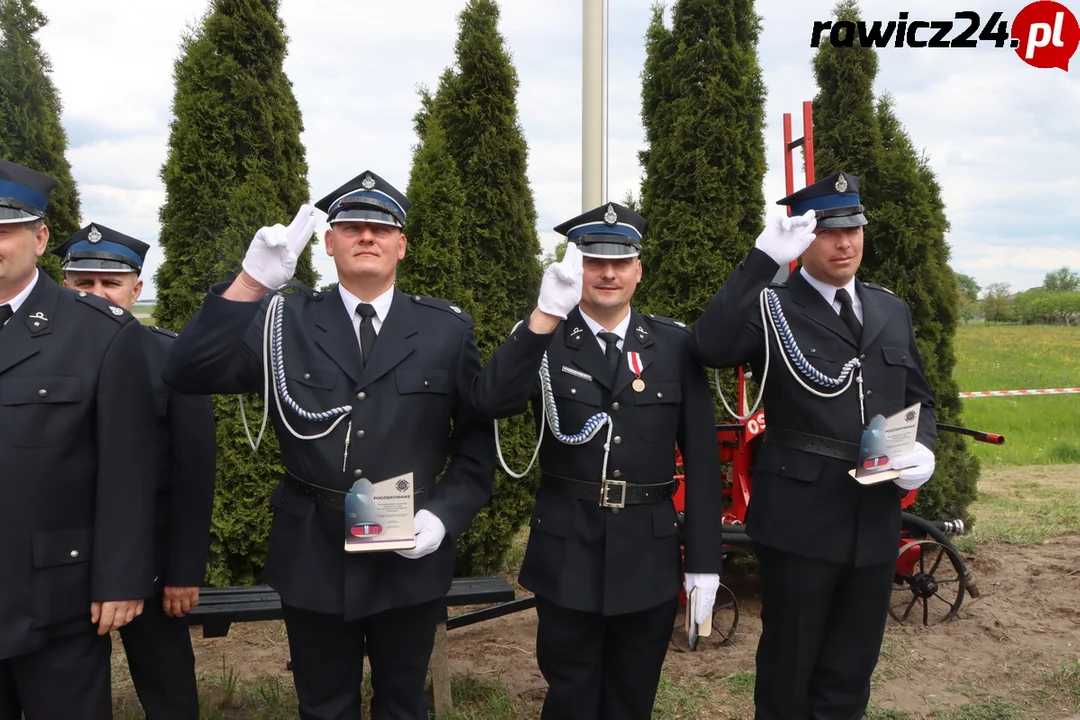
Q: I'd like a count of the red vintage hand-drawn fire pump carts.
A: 1